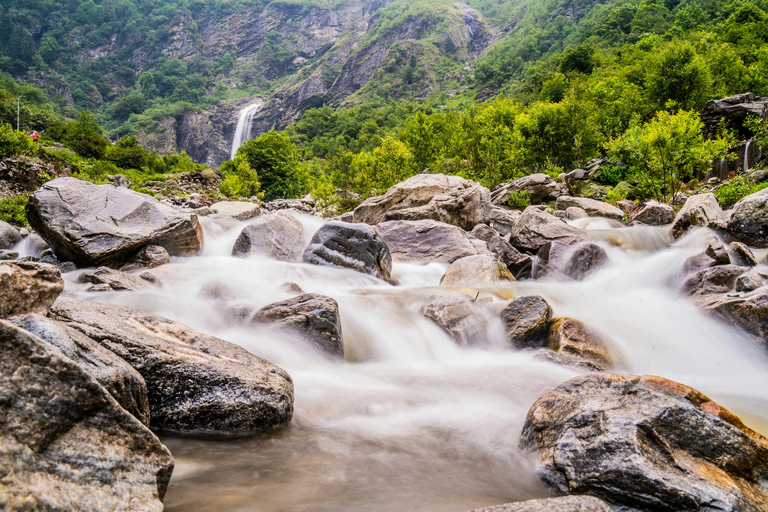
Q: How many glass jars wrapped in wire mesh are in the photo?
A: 0